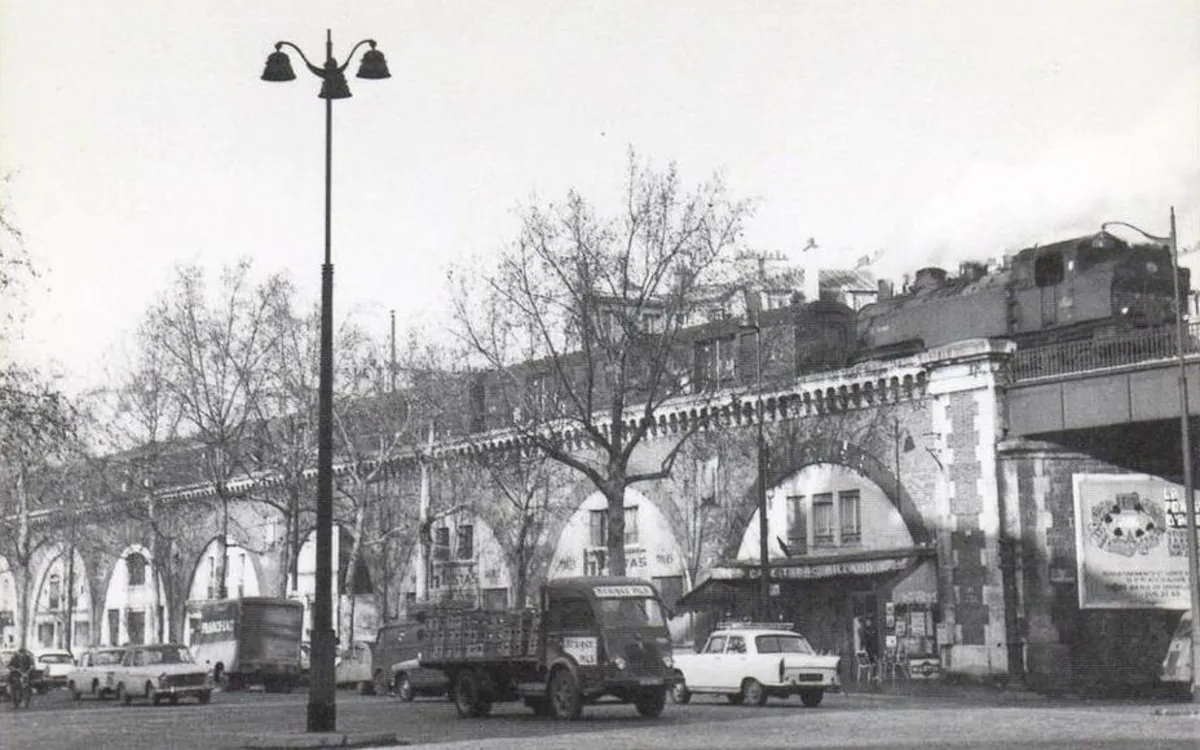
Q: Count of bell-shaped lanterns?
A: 3